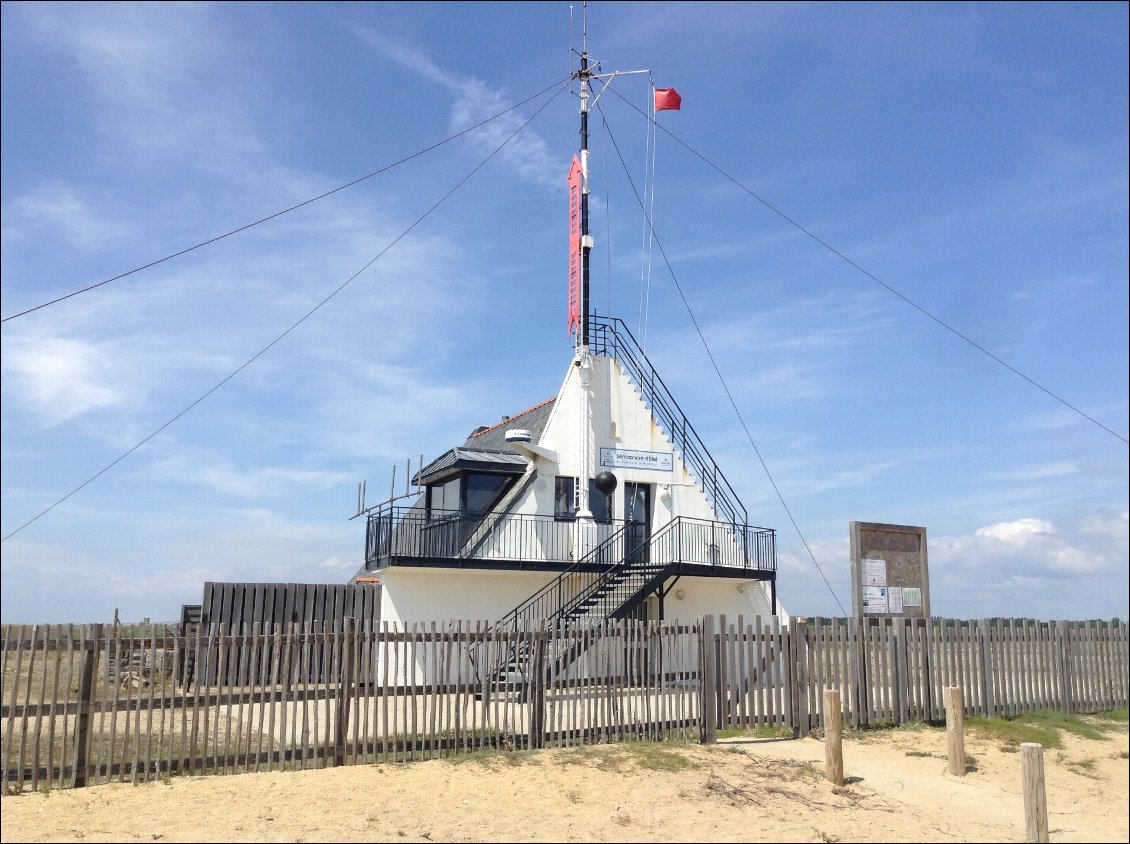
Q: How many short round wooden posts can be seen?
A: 3